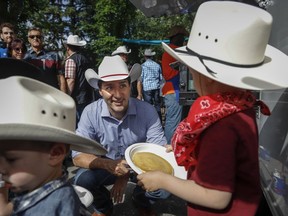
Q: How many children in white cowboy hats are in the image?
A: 2